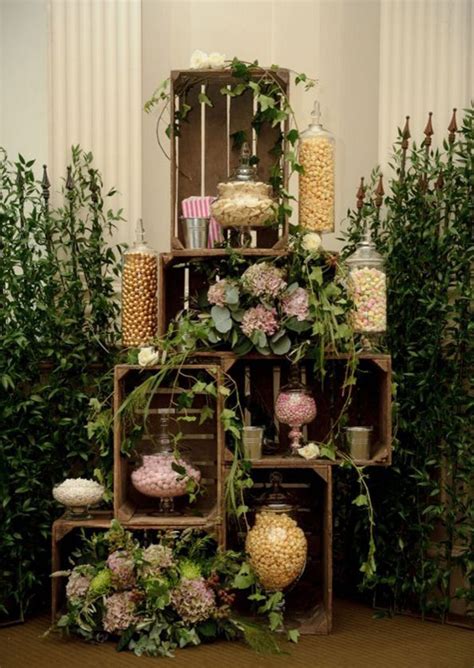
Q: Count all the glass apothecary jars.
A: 7